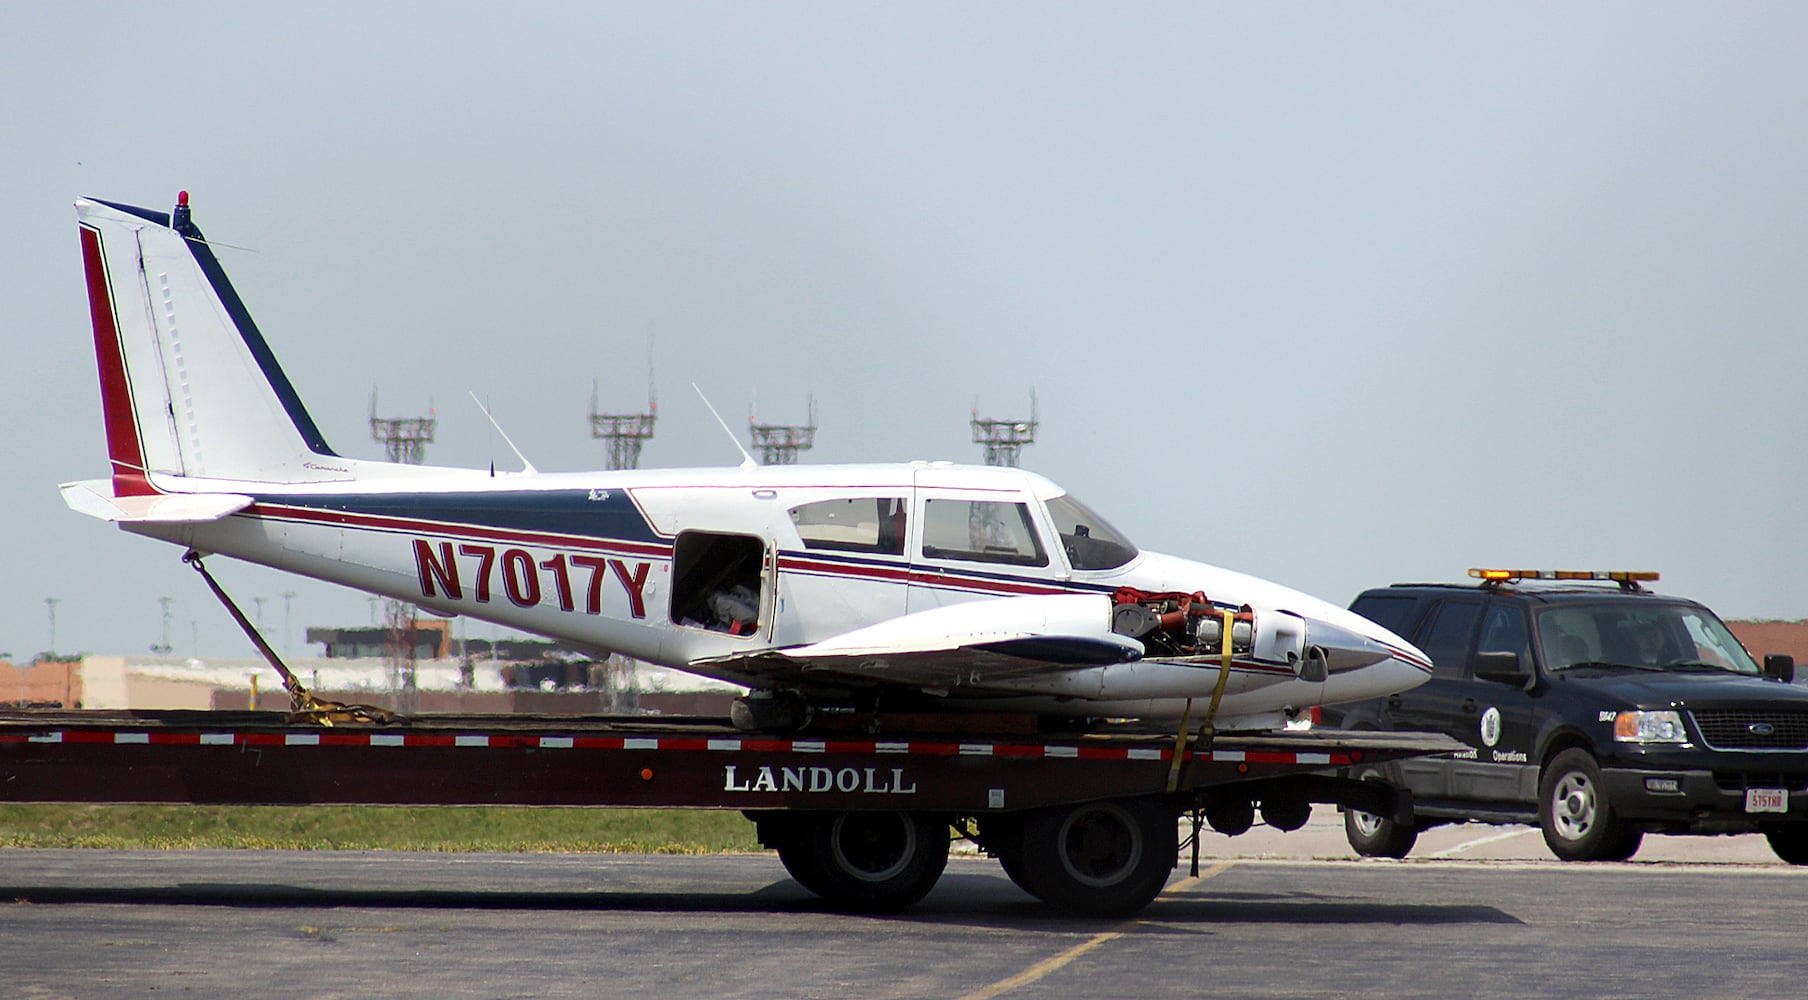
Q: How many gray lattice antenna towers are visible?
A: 4